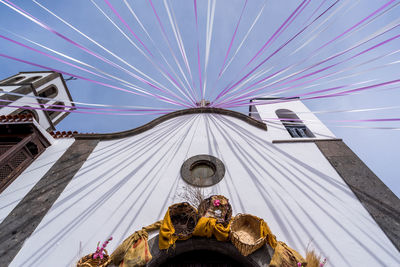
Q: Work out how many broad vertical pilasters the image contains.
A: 2